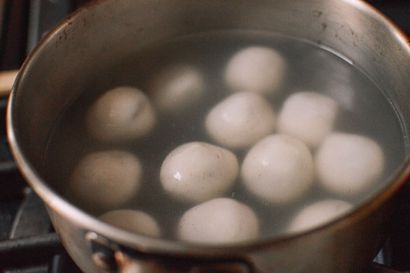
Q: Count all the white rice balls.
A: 12